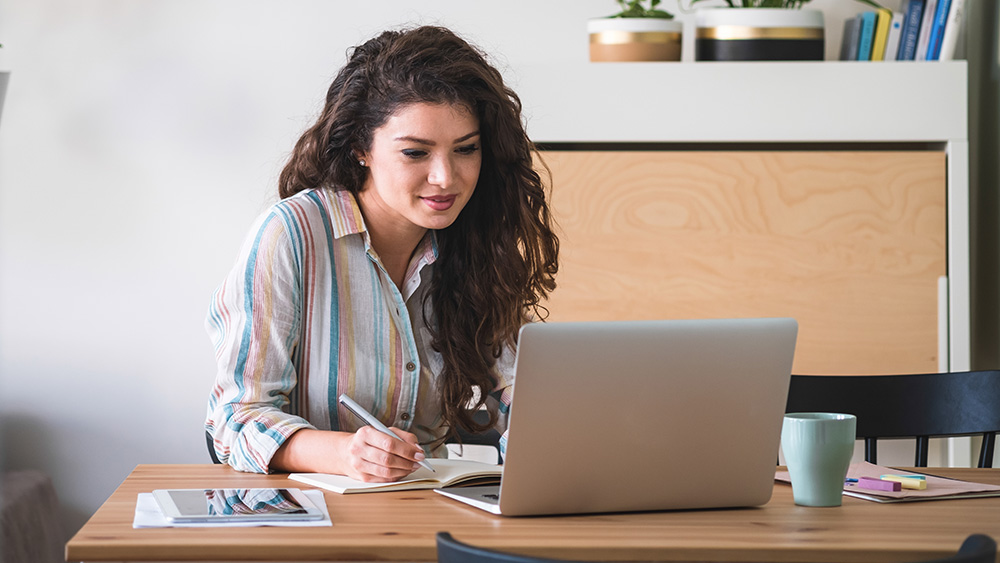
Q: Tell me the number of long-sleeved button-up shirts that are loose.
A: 1